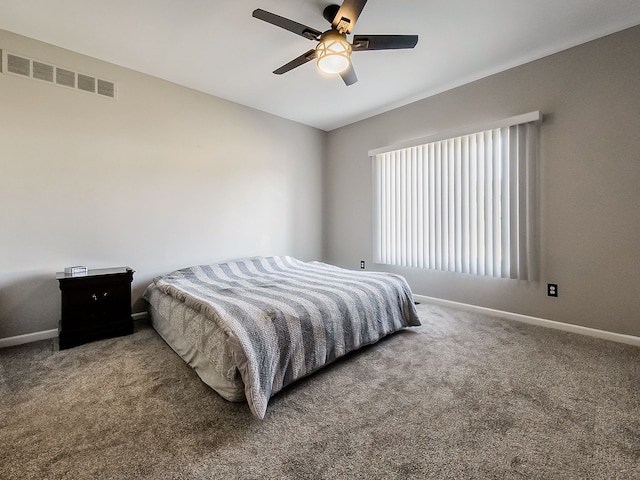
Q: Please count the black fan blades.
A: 5